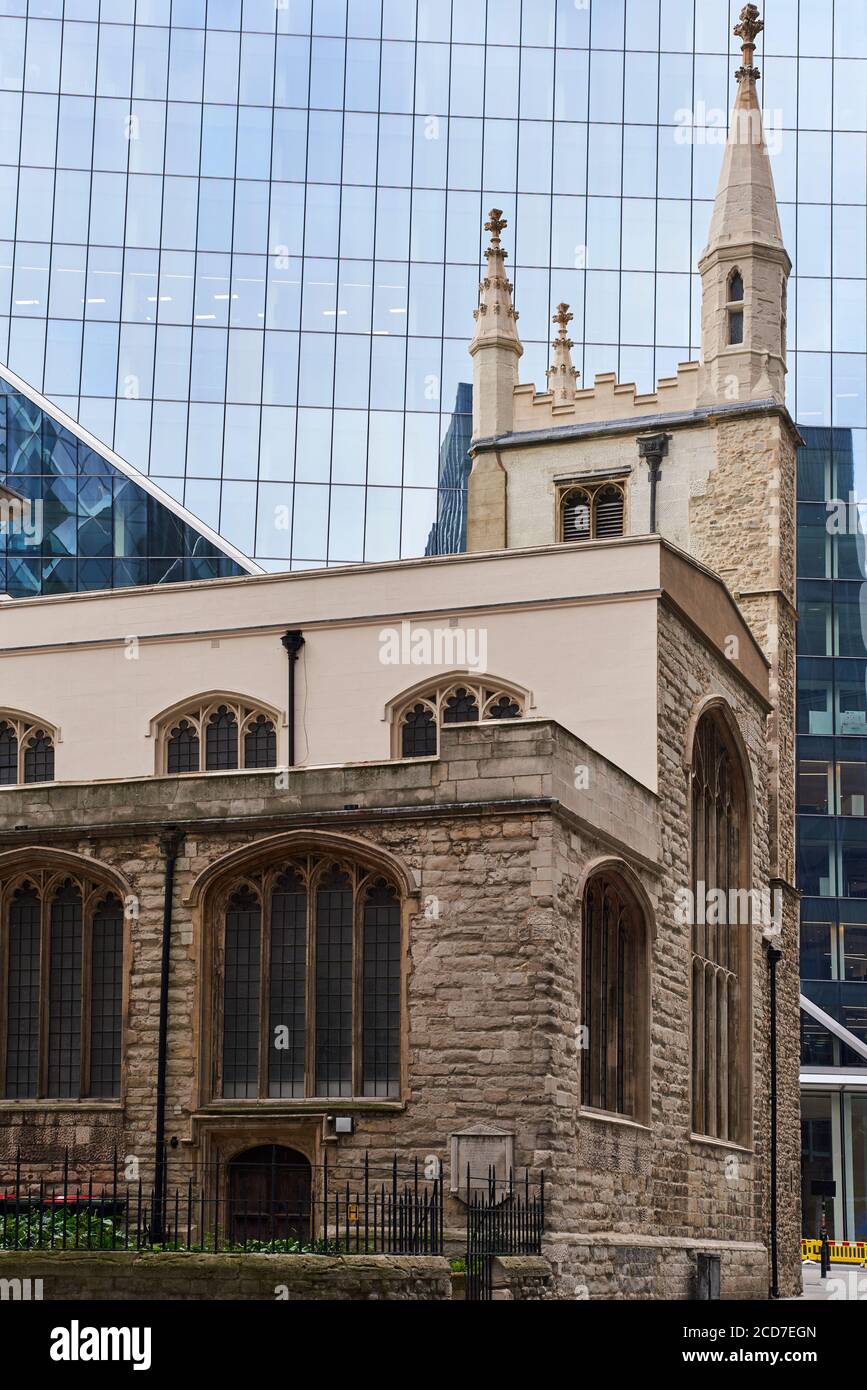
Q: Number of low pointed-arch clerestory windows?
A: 3